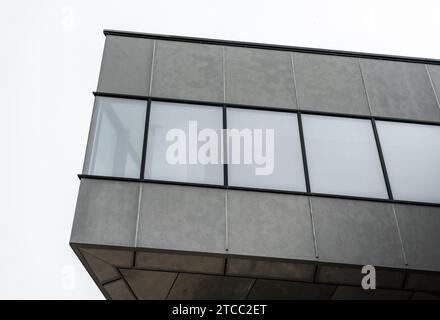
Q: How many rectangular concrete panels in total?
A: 11